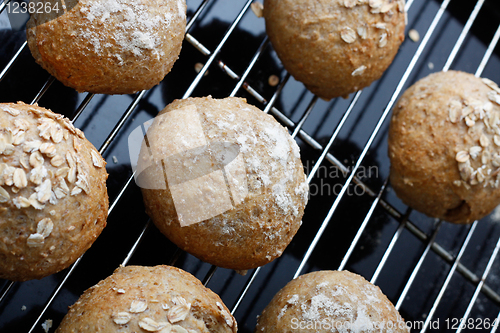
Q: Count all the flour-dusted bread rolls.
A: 3